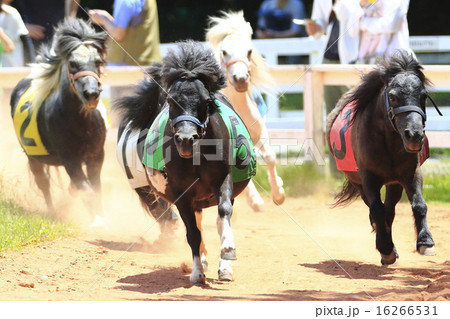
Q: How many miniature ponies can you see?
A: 5